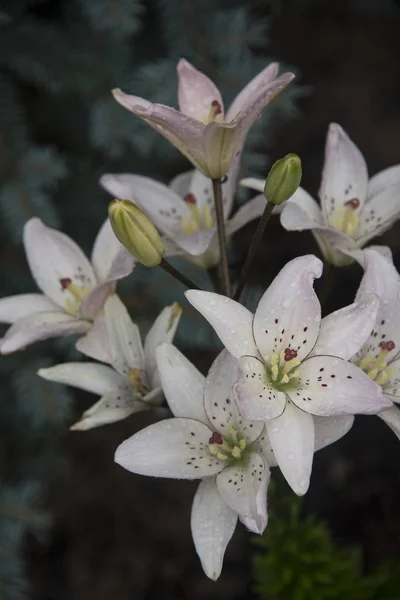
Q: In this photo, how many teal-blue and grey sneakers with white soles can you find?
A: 0